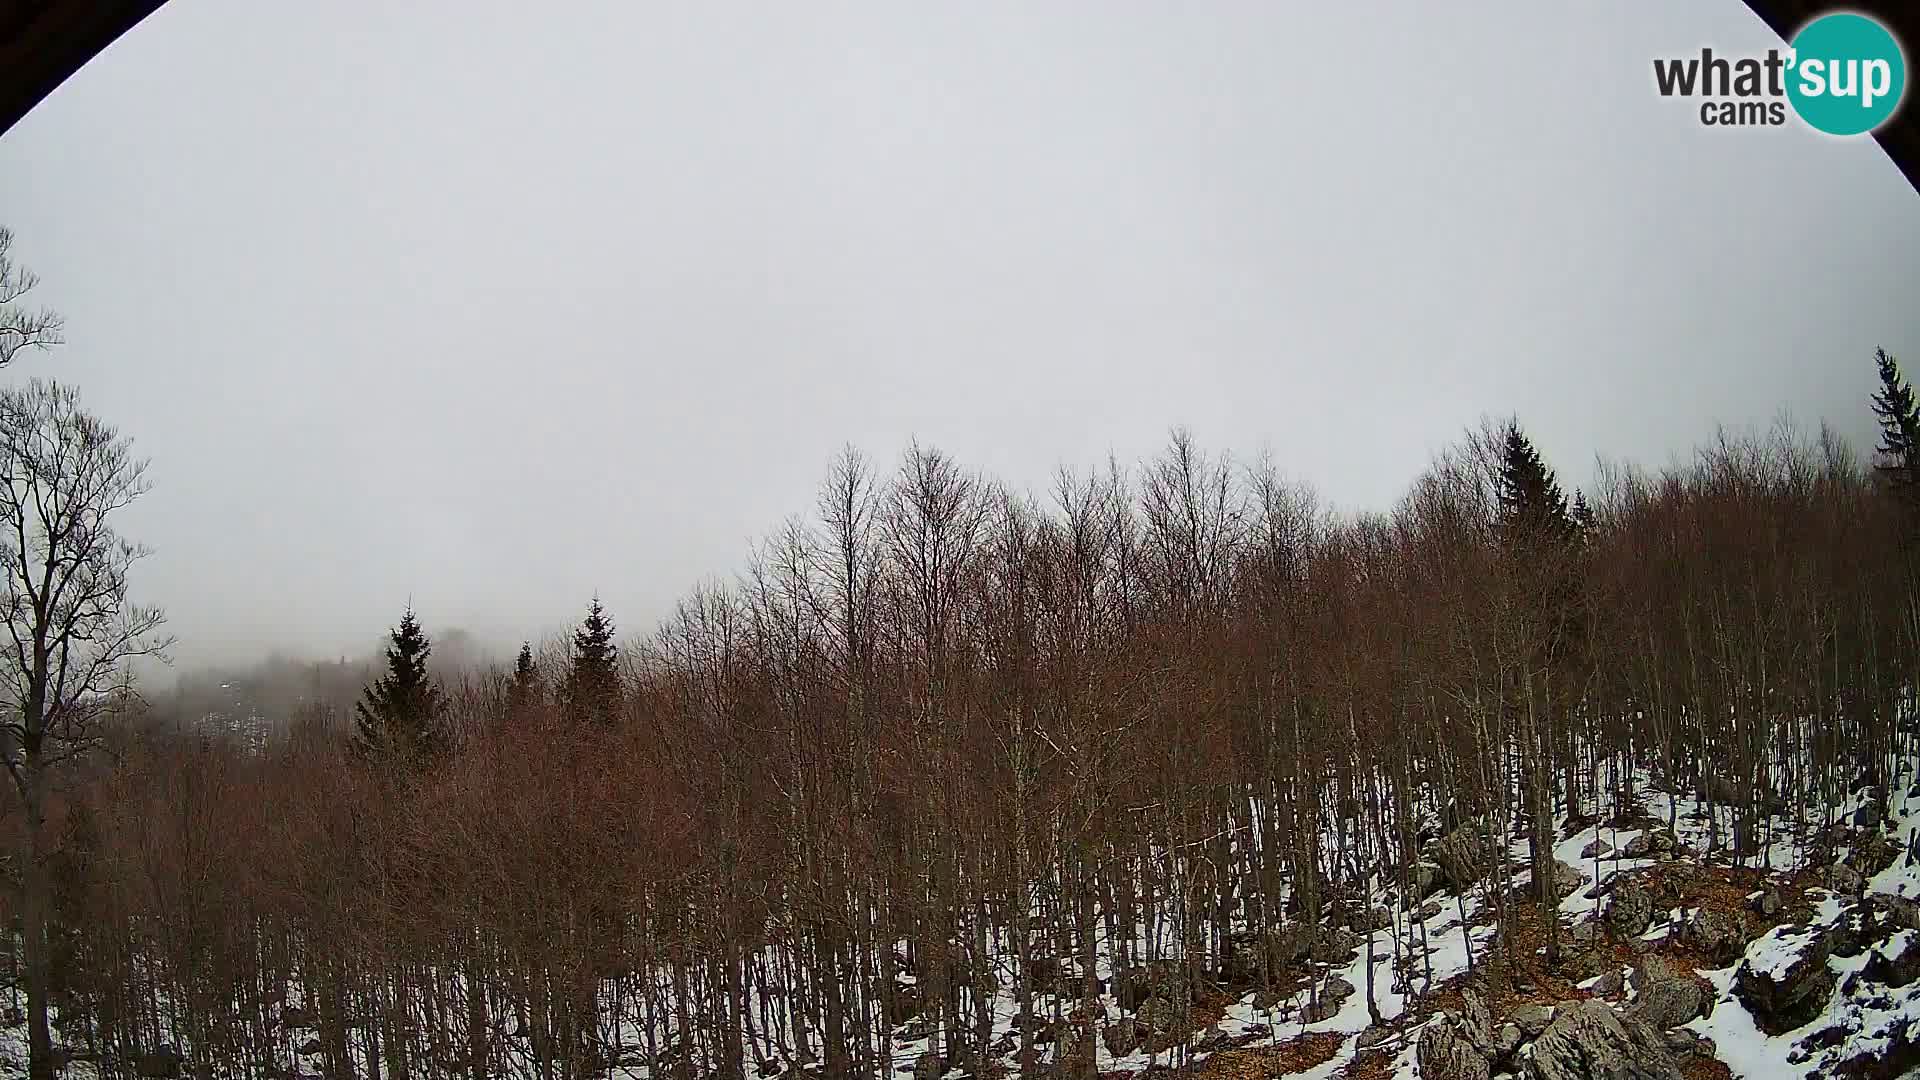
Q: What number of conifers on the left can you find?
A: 3